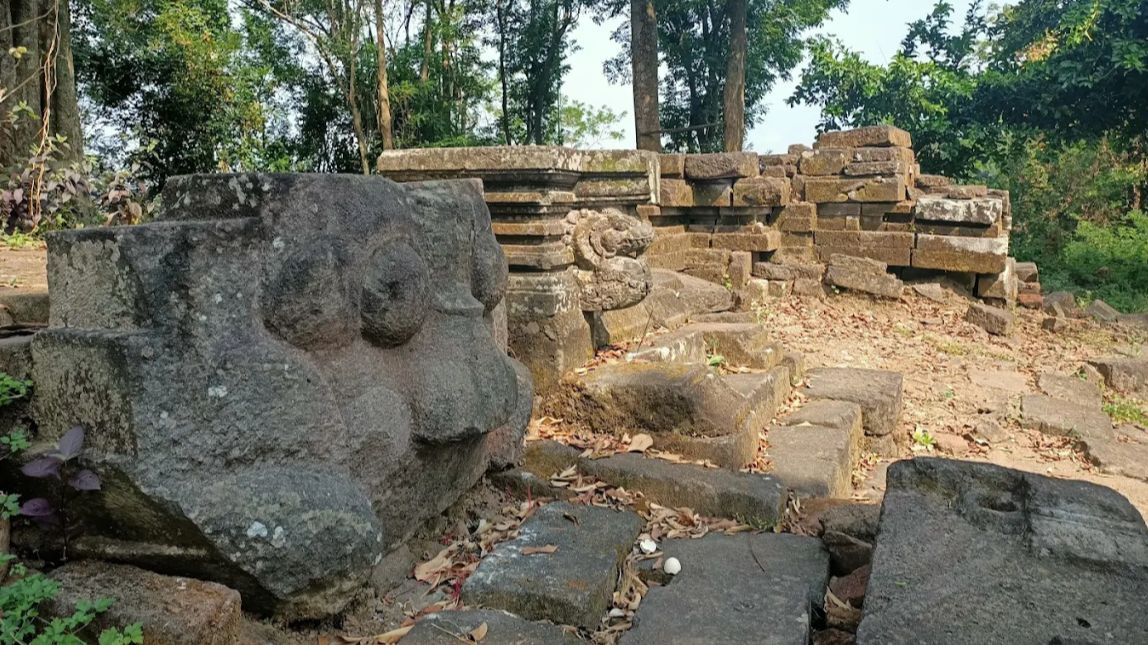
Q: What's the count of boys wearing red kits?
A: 0